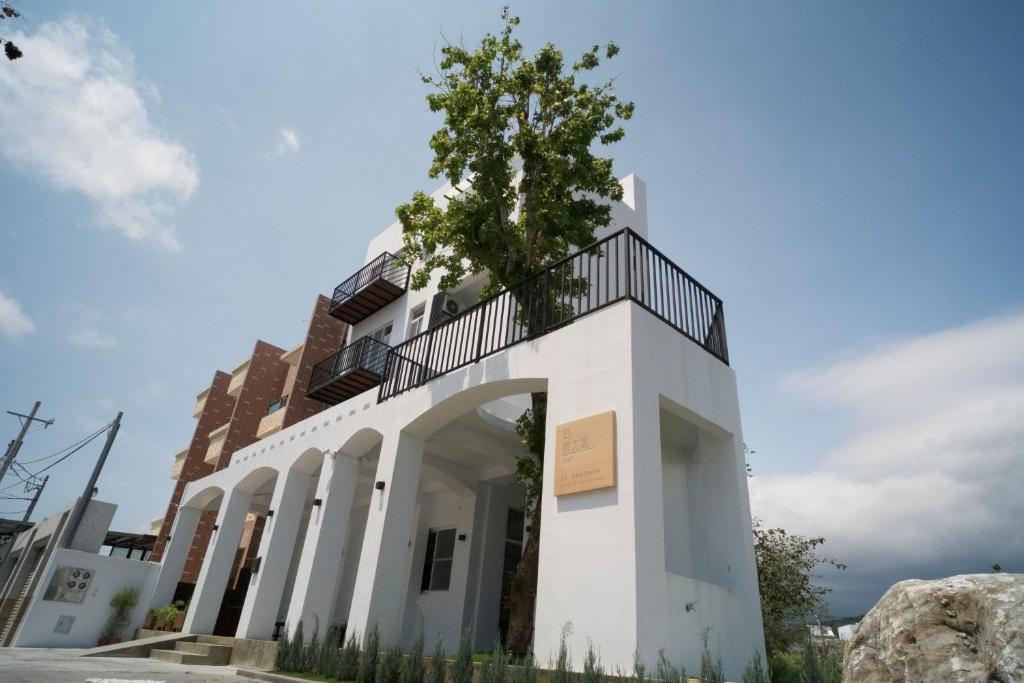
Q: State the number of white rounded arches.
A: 5